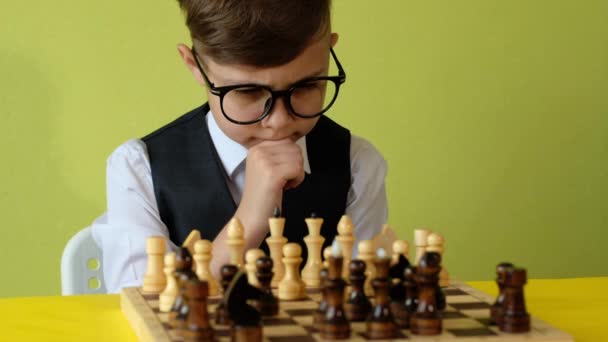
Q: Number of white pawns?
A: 8